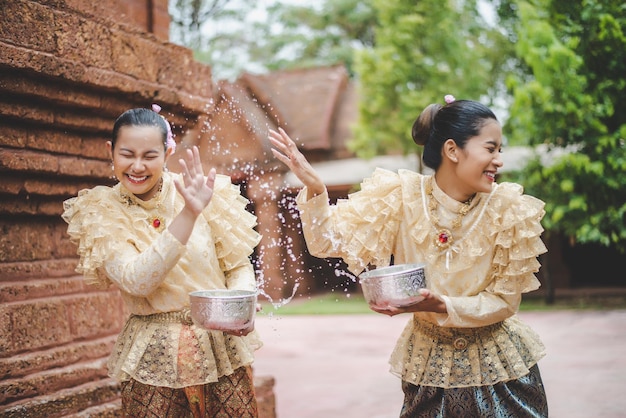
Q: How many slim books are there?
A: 0